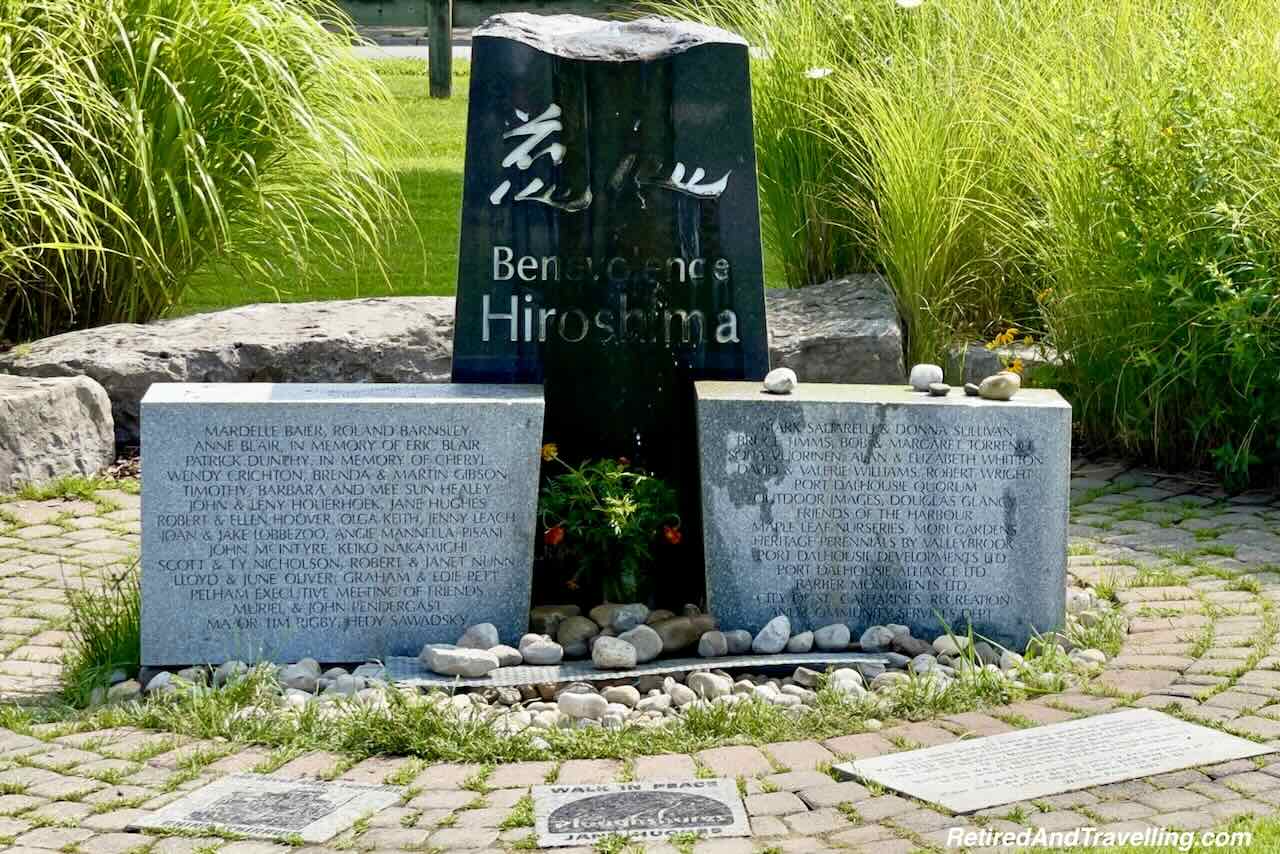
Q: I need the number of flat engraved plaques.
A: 3